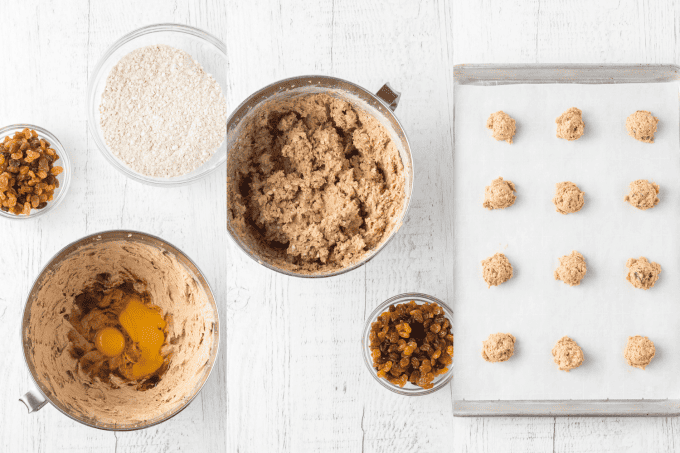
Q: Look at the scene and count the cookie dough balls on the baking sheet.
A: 12